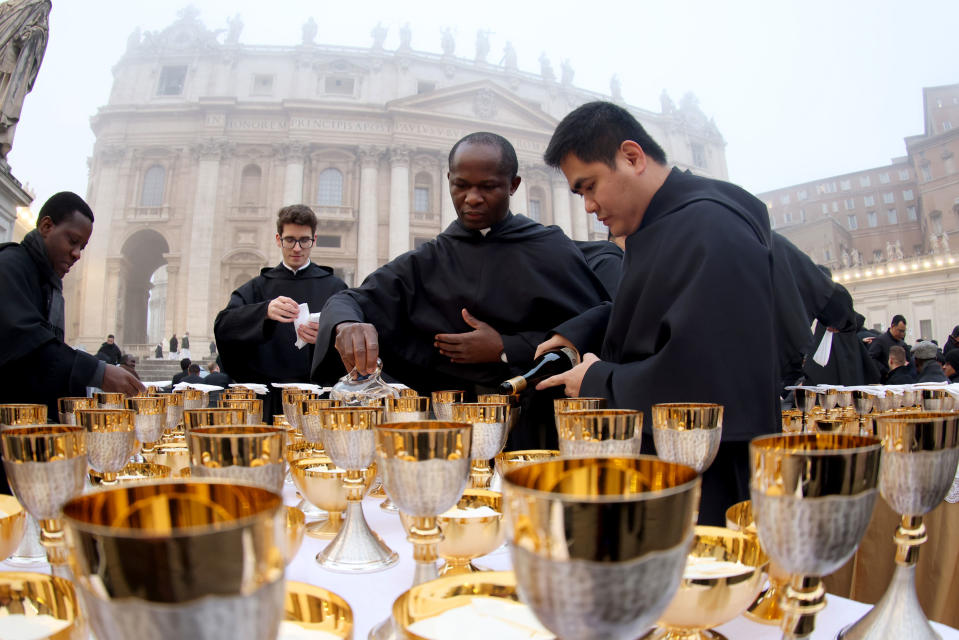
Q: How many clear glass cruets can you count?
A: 1